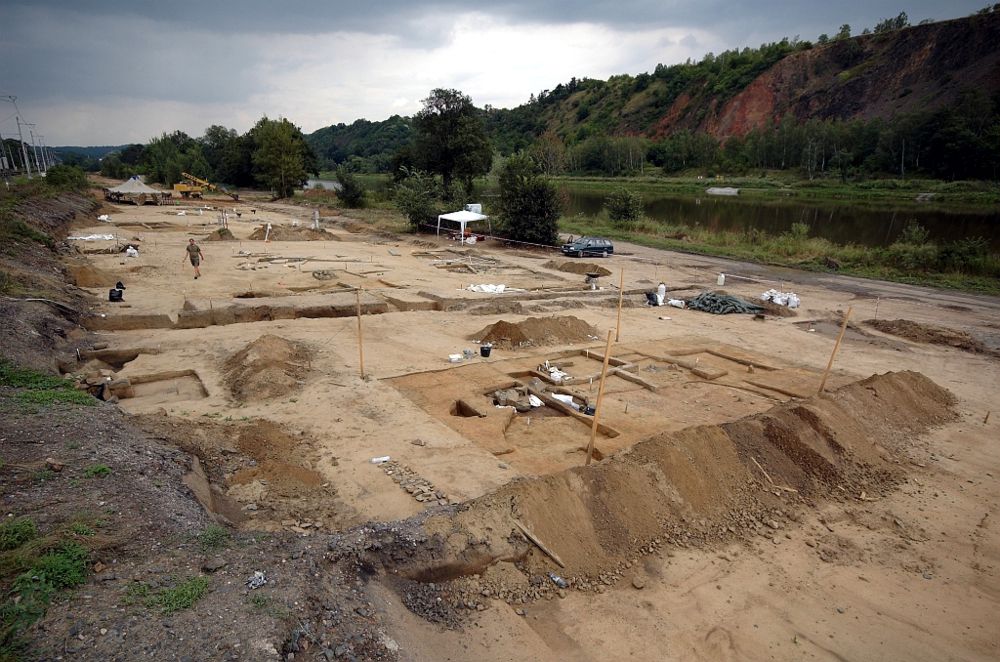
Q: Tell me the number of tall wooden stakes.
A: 4